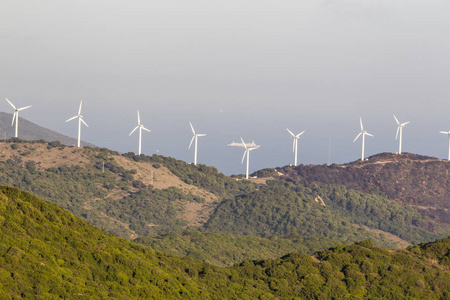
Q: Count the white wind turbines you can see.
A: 9